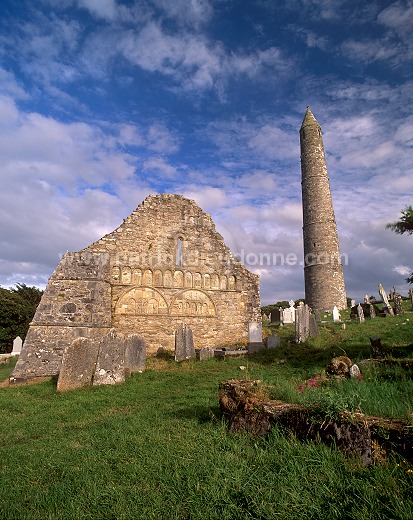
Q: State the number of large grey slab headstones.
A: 3